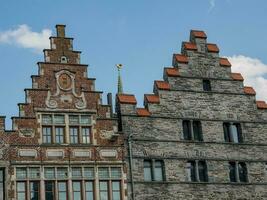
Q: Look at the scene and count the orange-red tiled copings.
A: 13